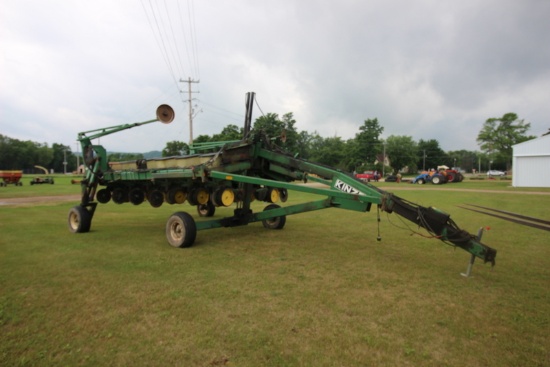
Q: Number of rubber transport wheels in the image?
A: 4